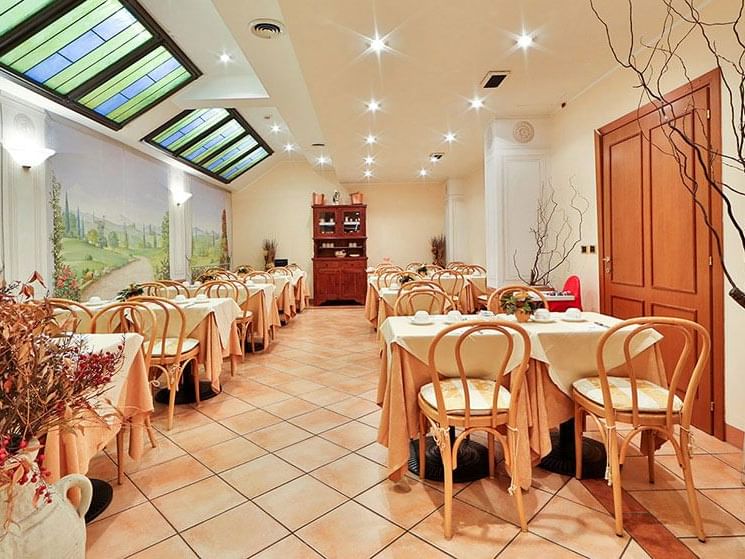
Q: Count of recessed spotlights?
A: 14